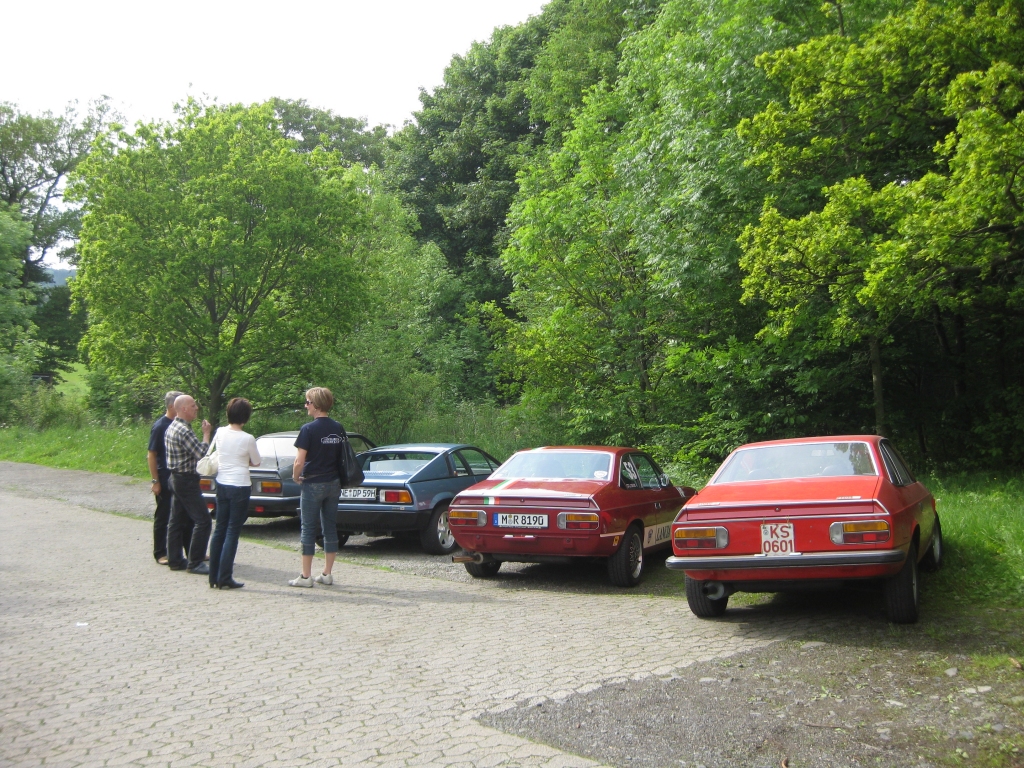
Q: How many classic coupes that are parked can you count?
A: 4